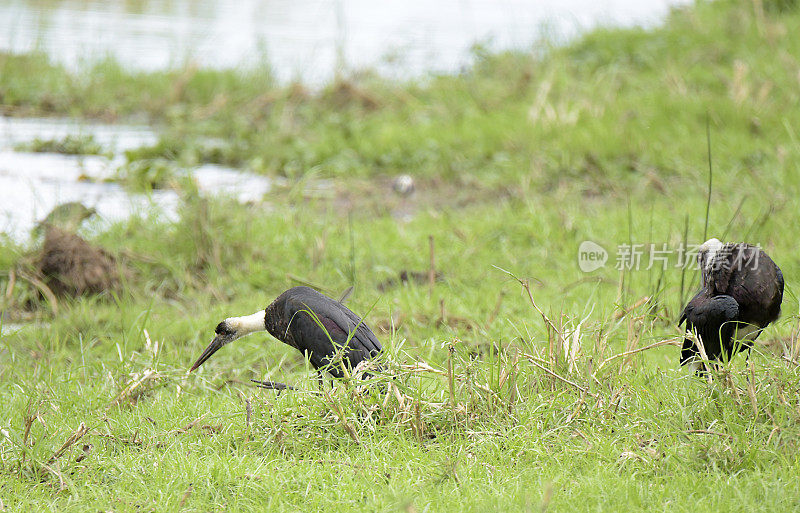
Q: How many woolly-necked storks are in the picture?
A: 2